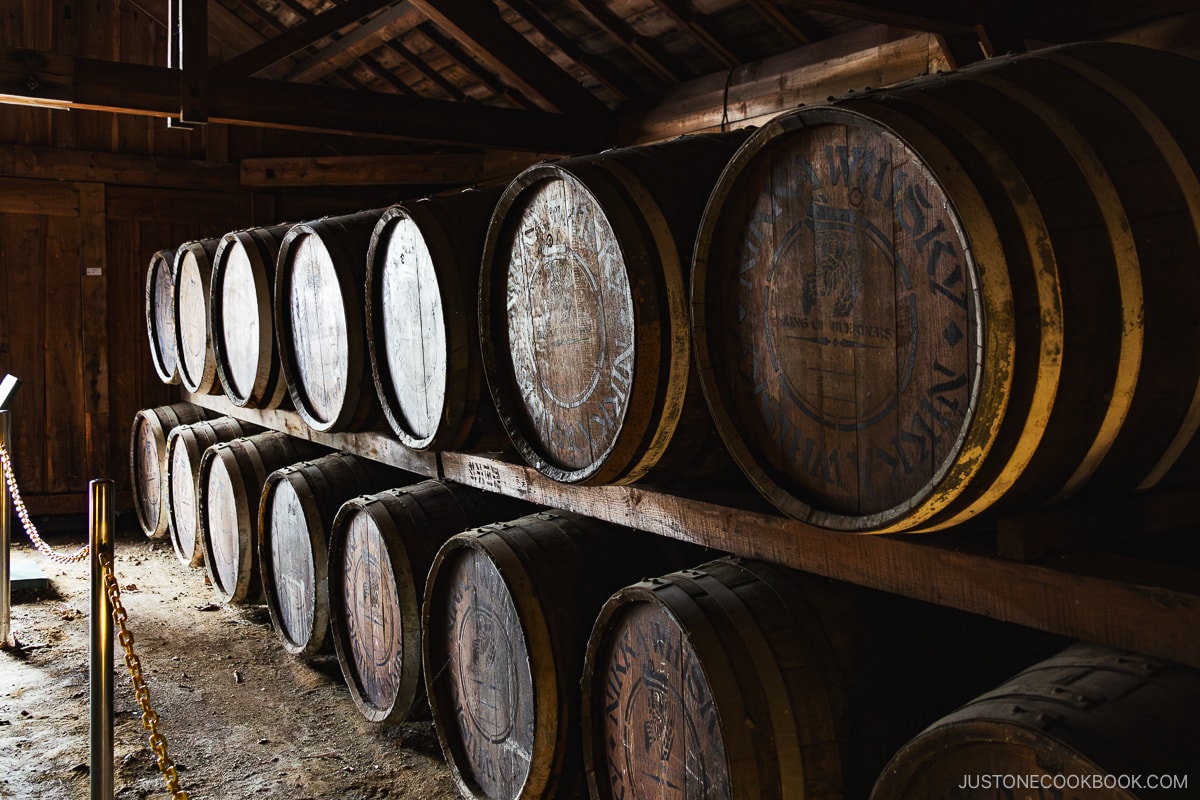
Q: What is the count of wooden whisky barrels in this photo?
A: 15